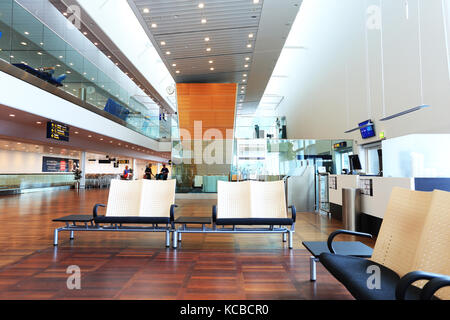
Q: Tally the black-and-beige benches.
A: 3